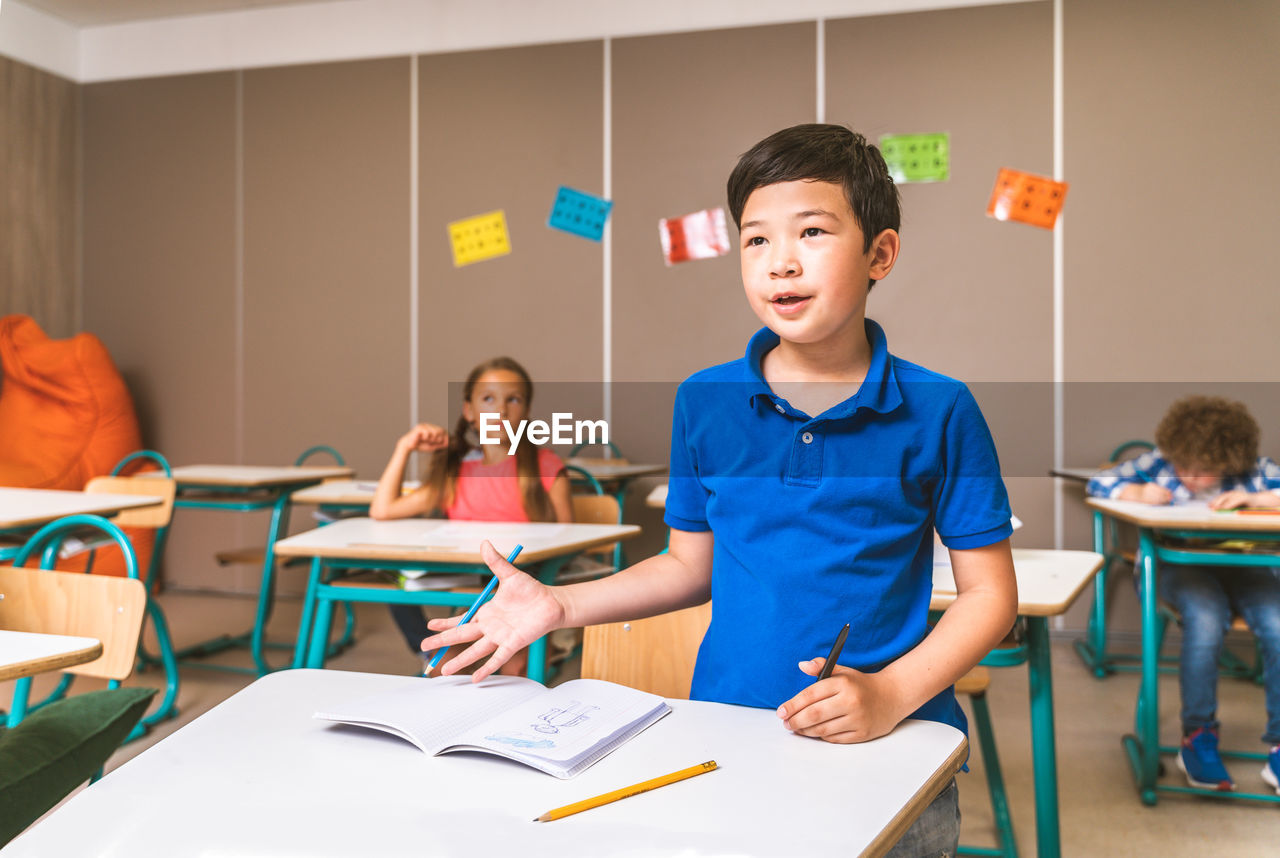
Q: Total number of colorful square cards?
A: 5